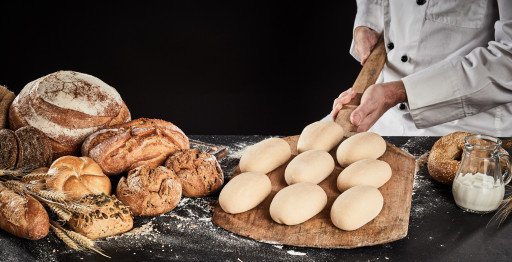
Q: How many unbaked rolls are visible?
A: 8